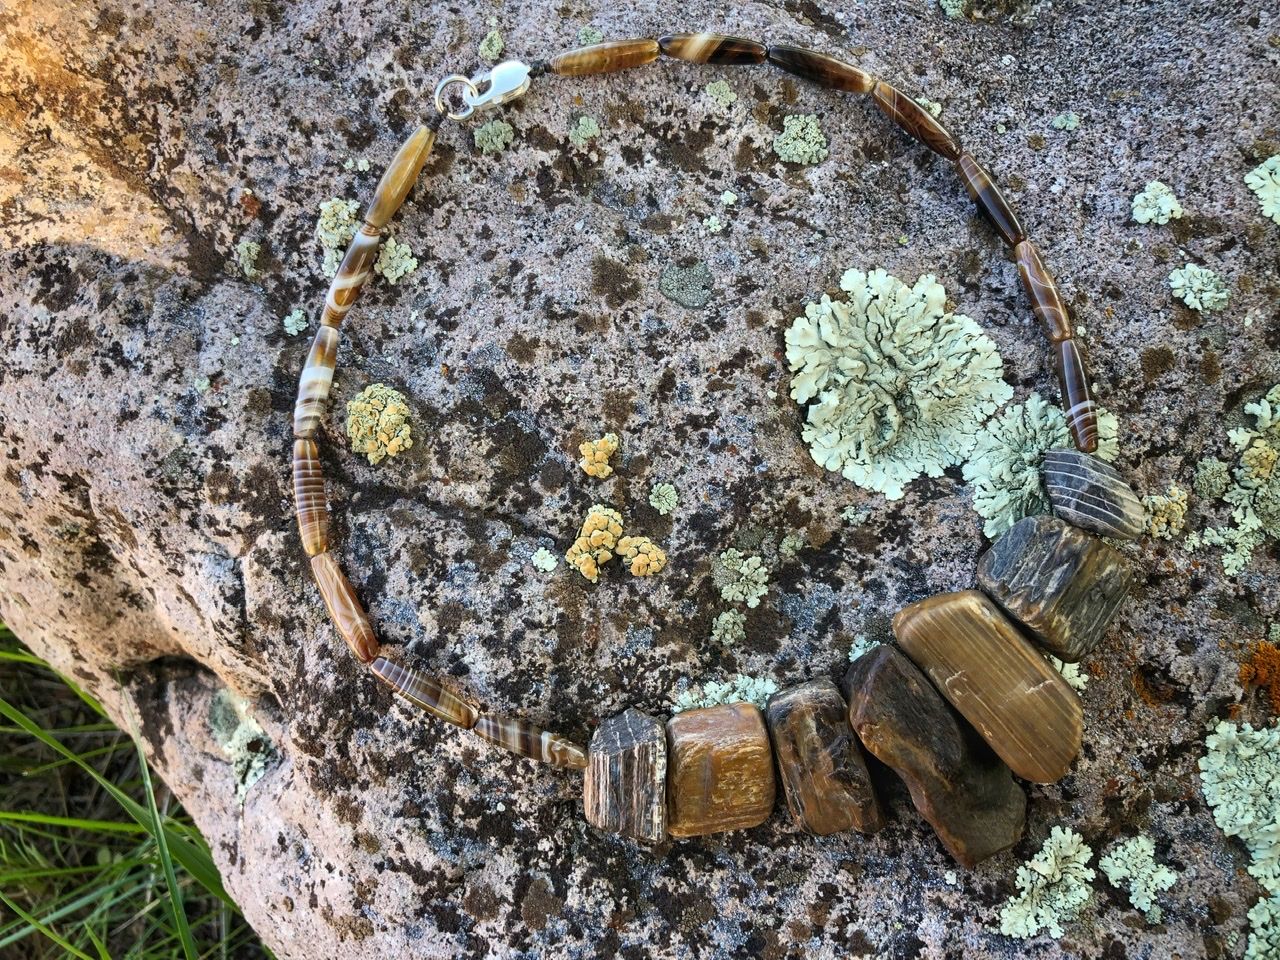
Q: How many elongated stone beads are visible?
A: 14